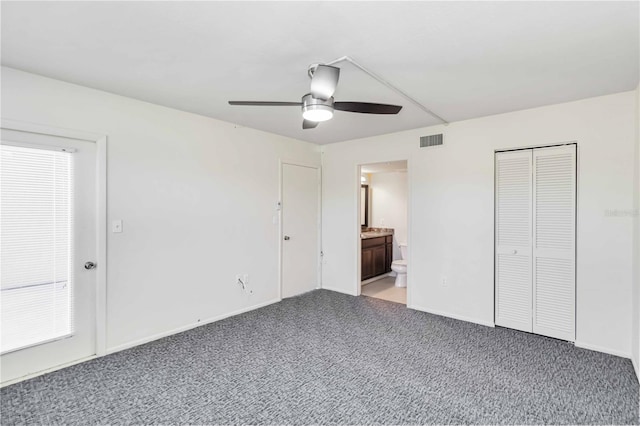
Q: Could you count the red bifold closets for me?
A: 0